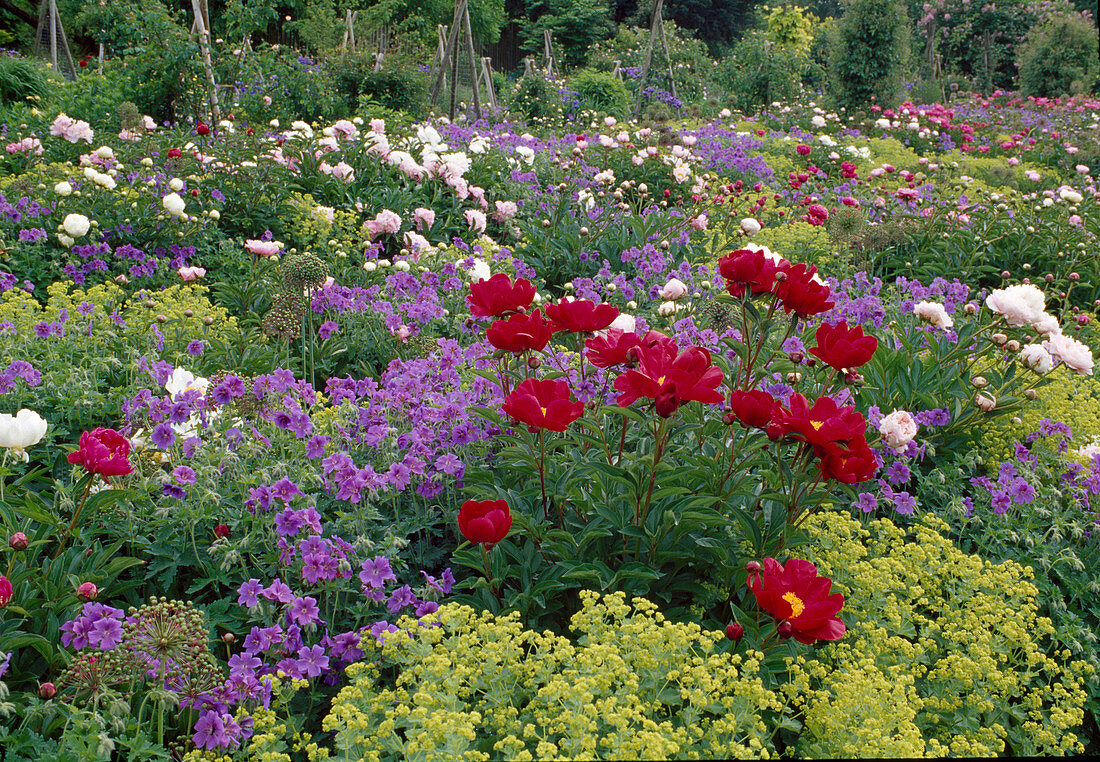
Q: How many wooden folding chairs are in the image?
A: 0